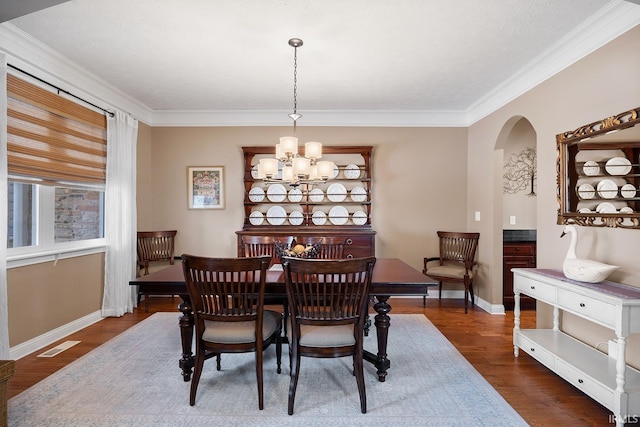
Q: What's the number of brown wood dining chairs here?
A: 6